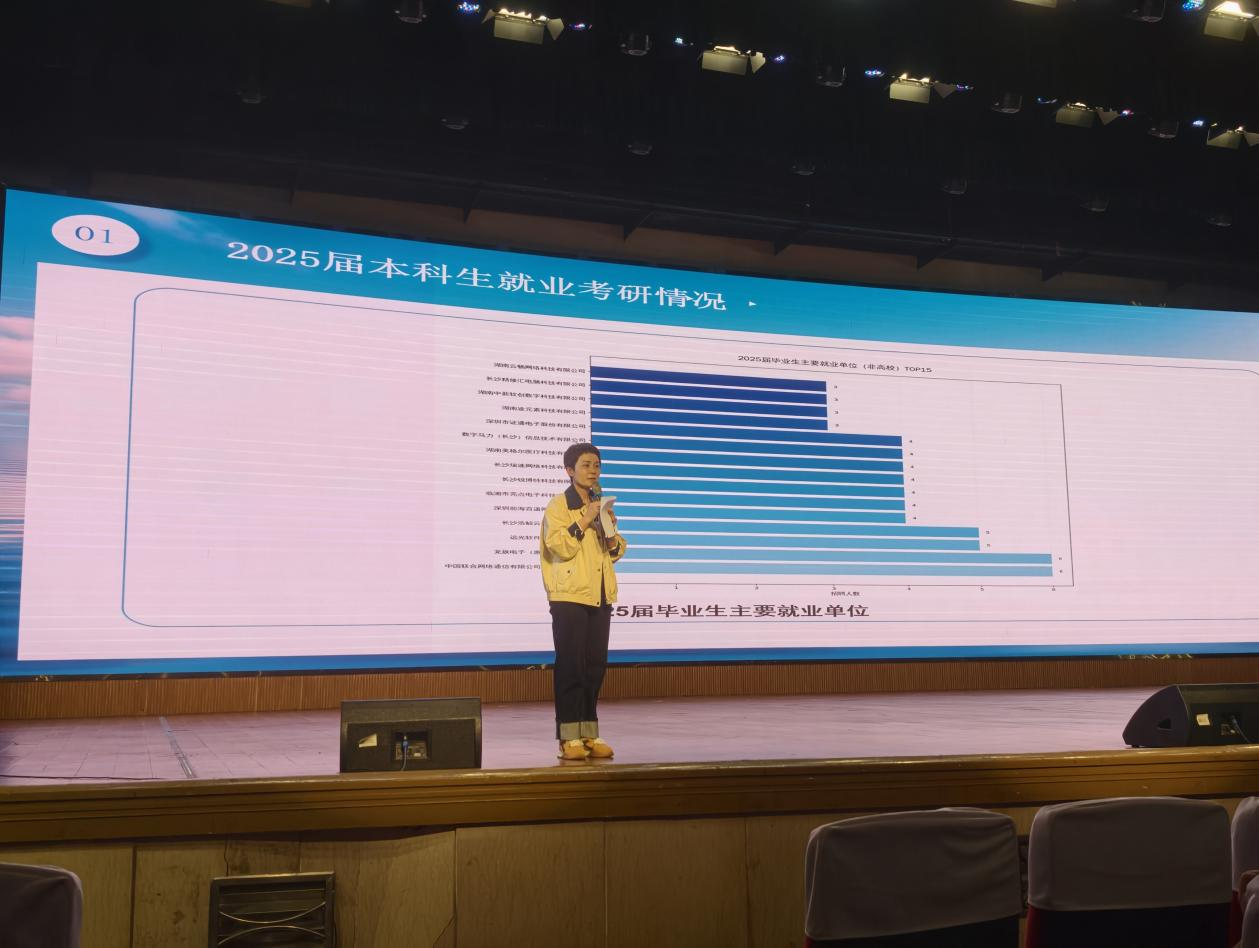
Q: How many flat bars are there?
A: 15